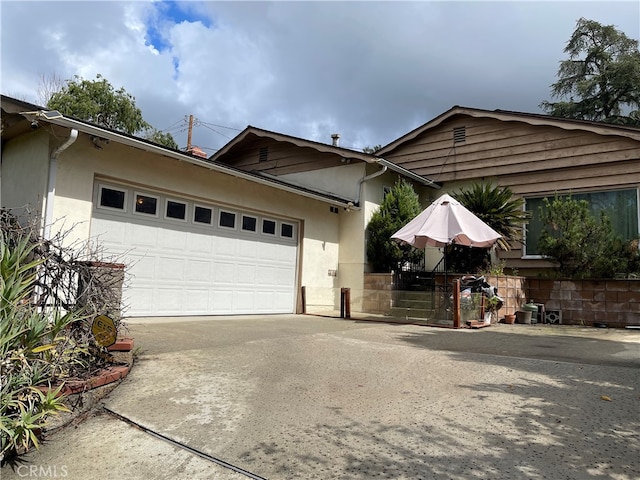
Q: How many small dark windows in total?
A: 8